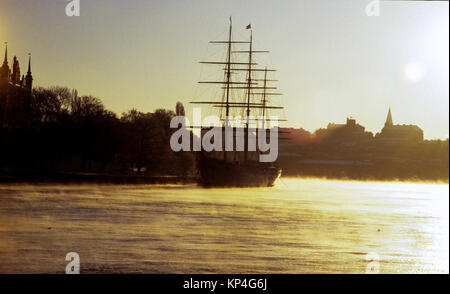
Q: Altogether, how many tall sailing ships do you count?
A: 1